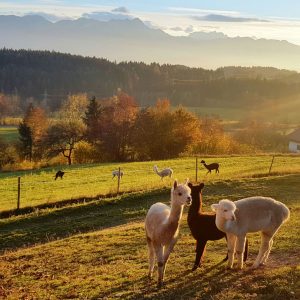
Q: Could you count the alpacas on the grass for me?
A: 7